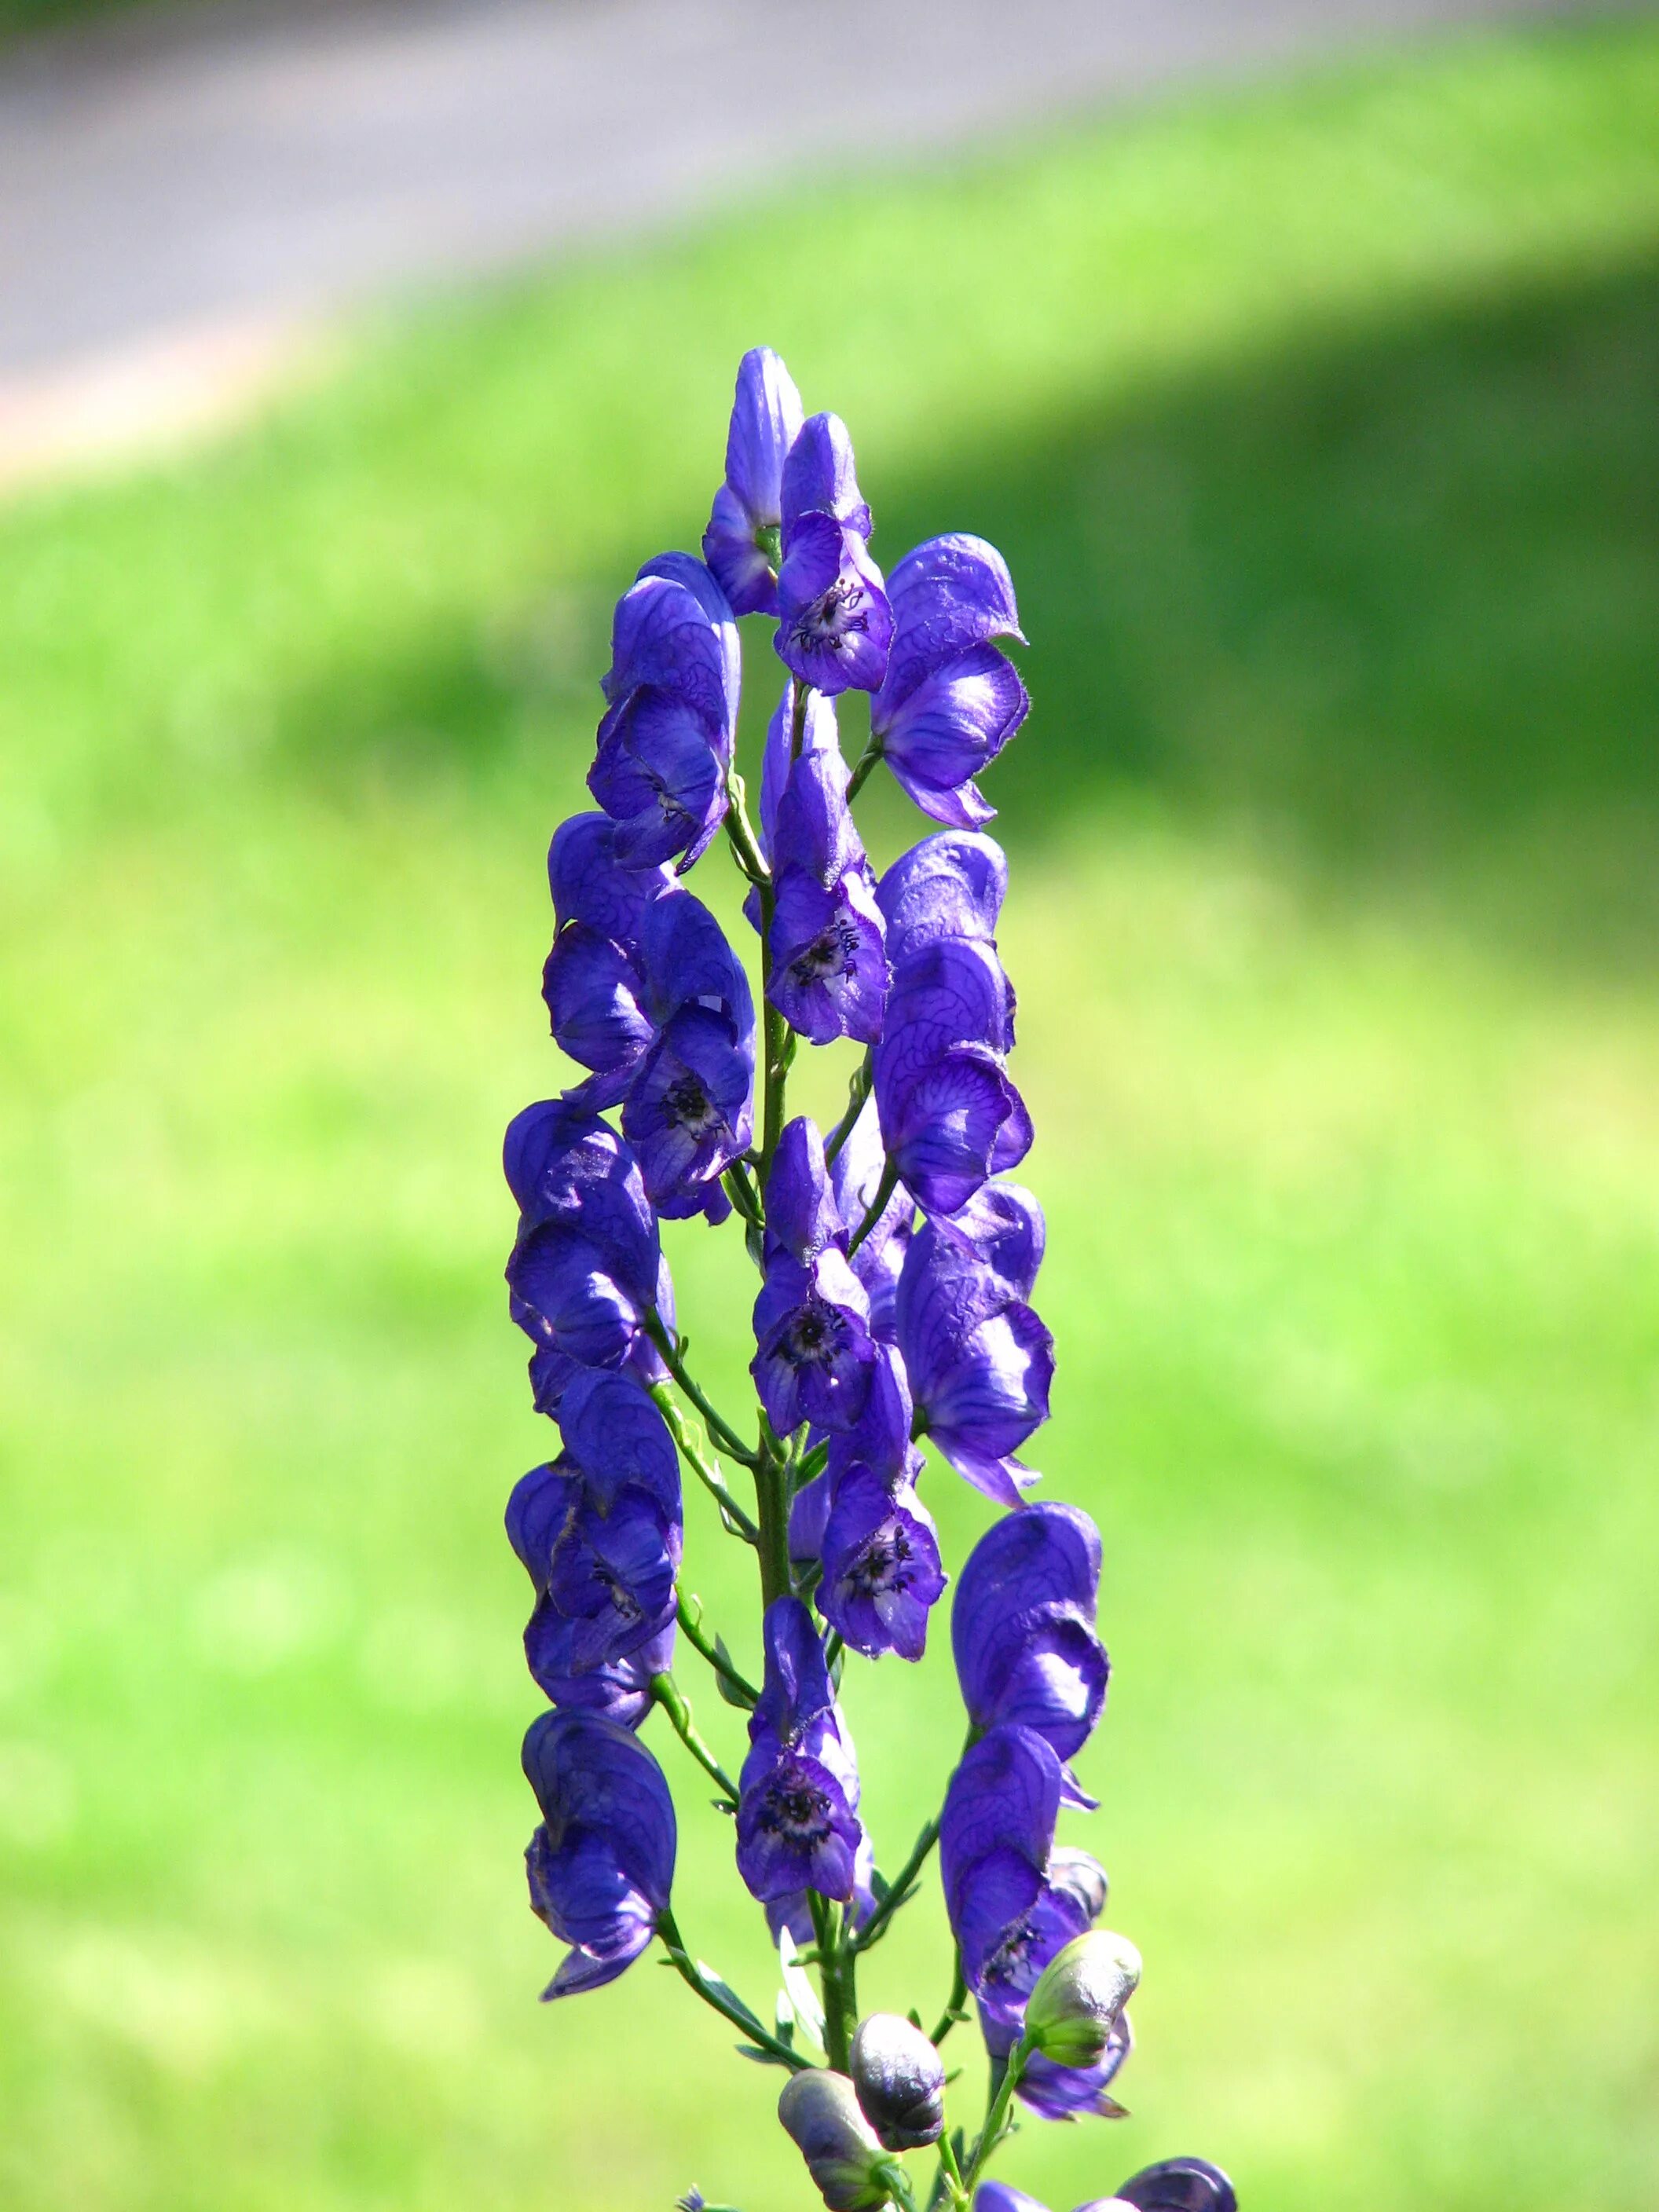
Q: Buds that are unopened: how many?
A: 3